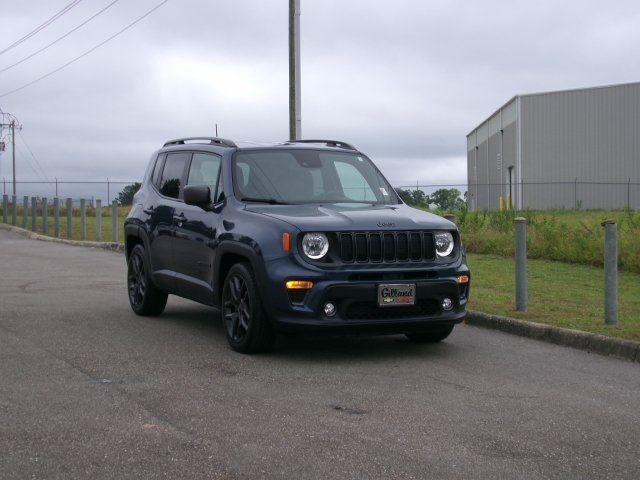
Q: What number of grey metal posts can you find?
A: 12